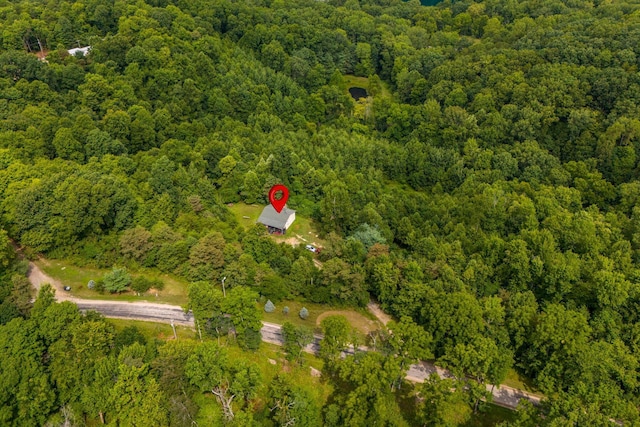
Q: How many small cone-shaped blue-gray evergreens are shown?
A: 4